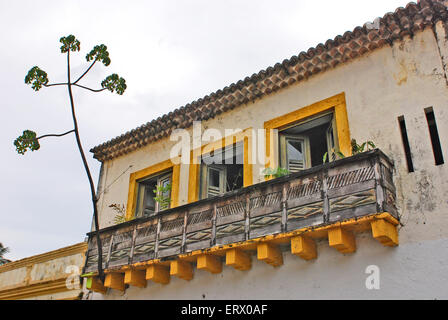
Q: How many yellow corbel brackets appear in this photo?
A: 11